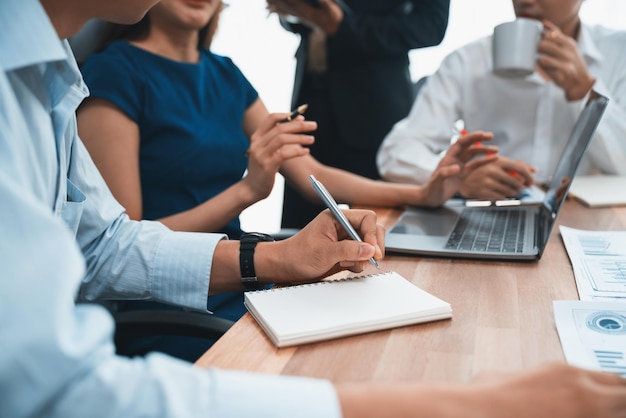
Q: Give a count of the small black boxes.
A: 0